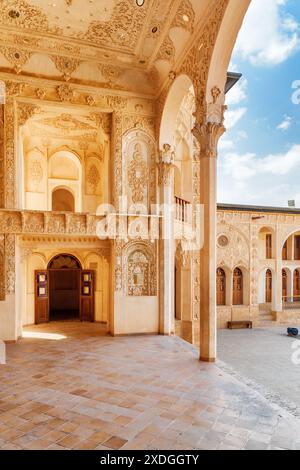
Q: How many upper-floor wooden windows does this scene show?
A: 3